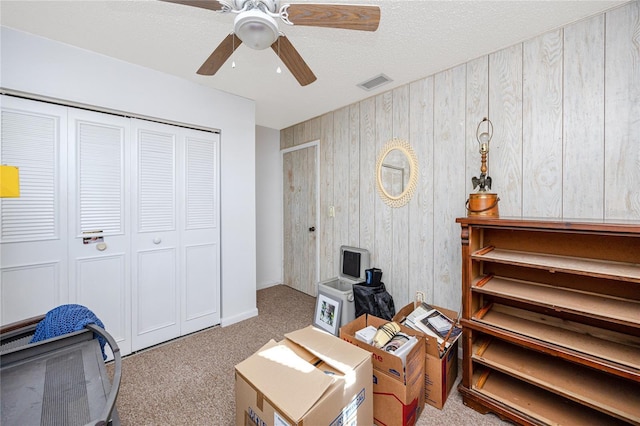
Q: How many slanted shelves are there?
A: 5